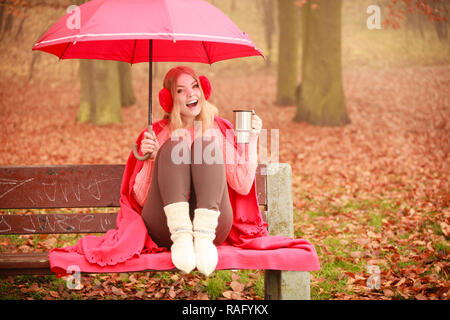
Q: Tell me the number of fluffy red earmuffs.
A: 2